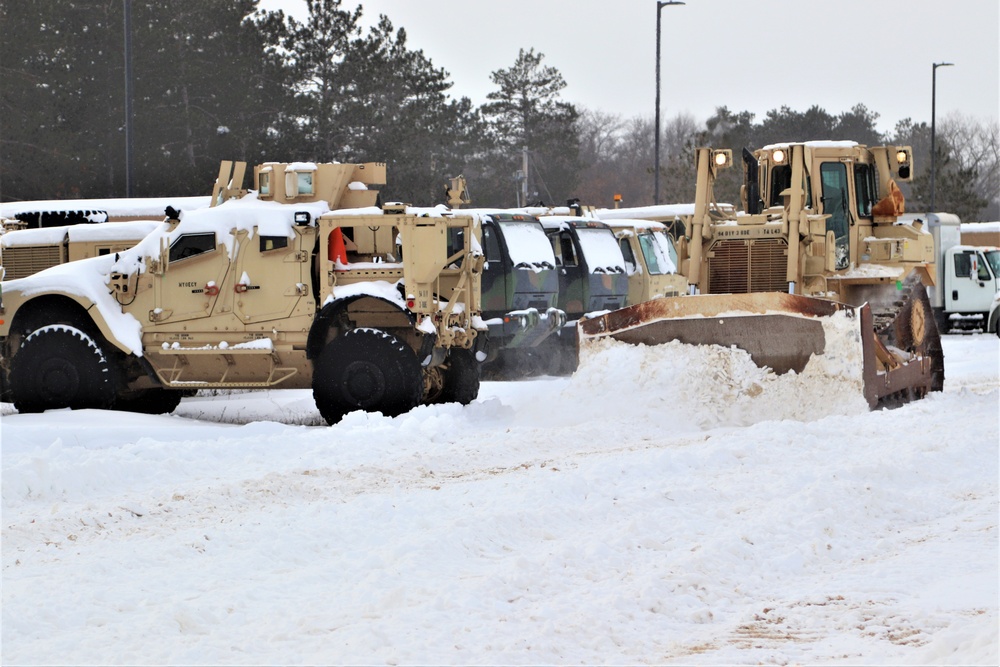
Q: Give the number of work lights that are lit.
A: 3